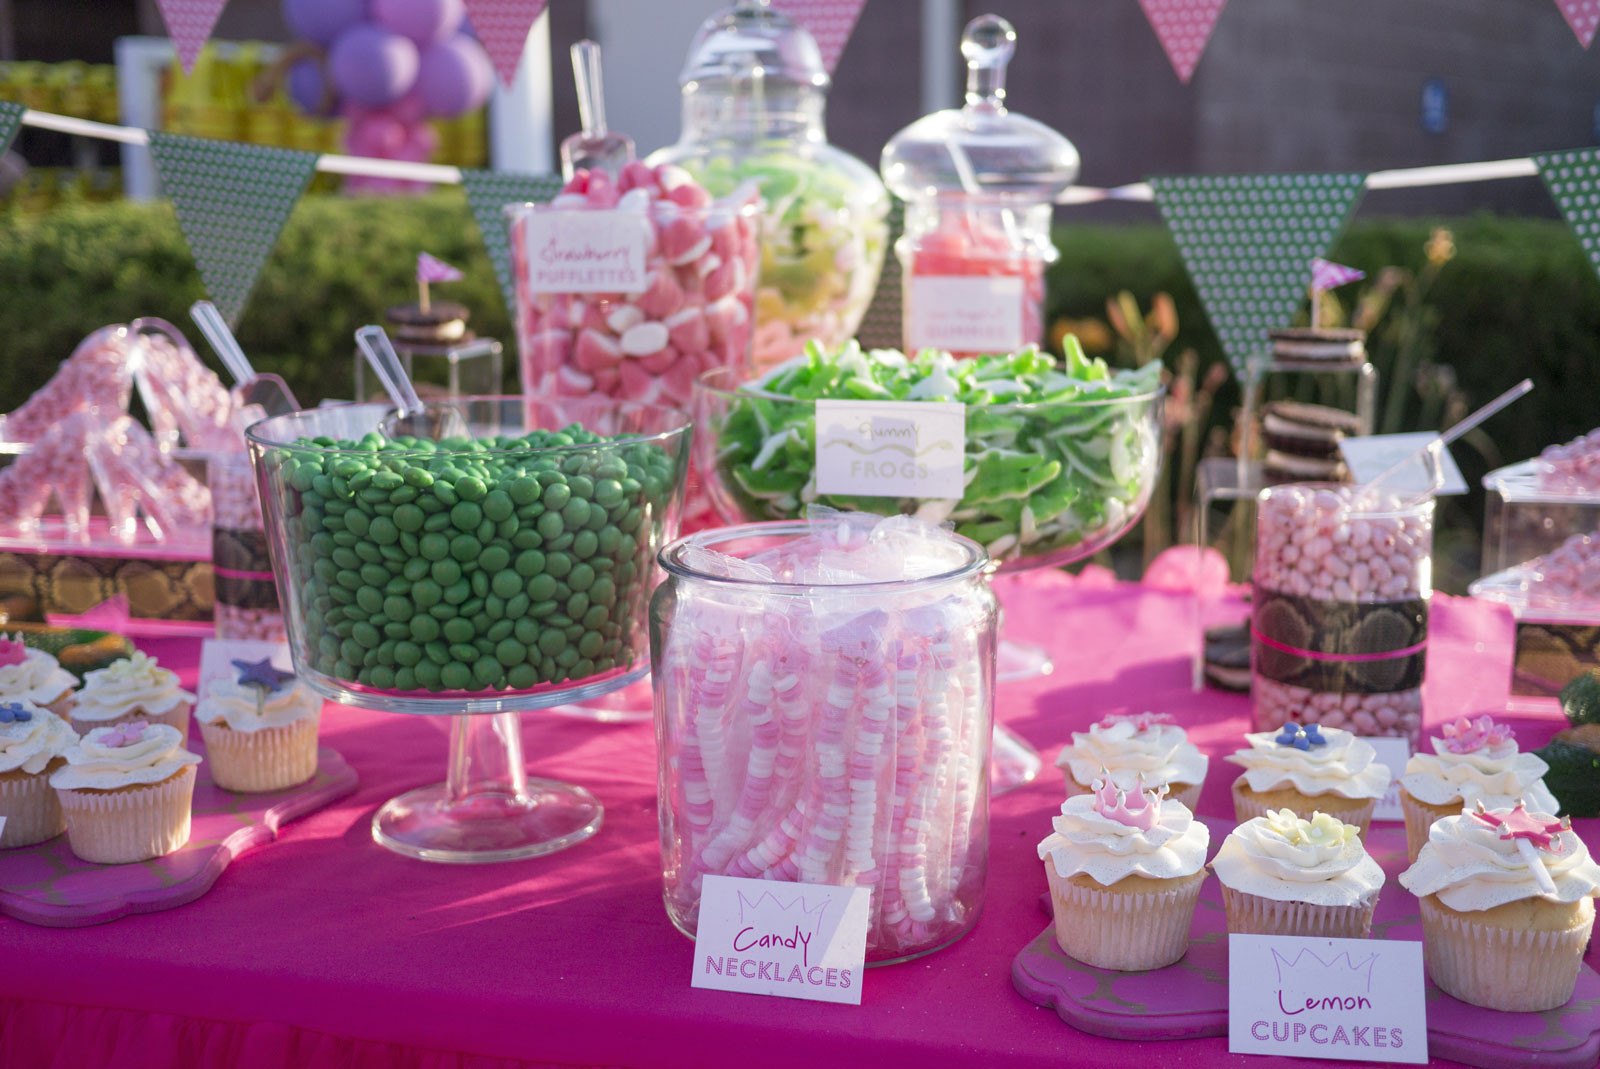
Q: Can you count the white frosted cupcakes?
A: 11